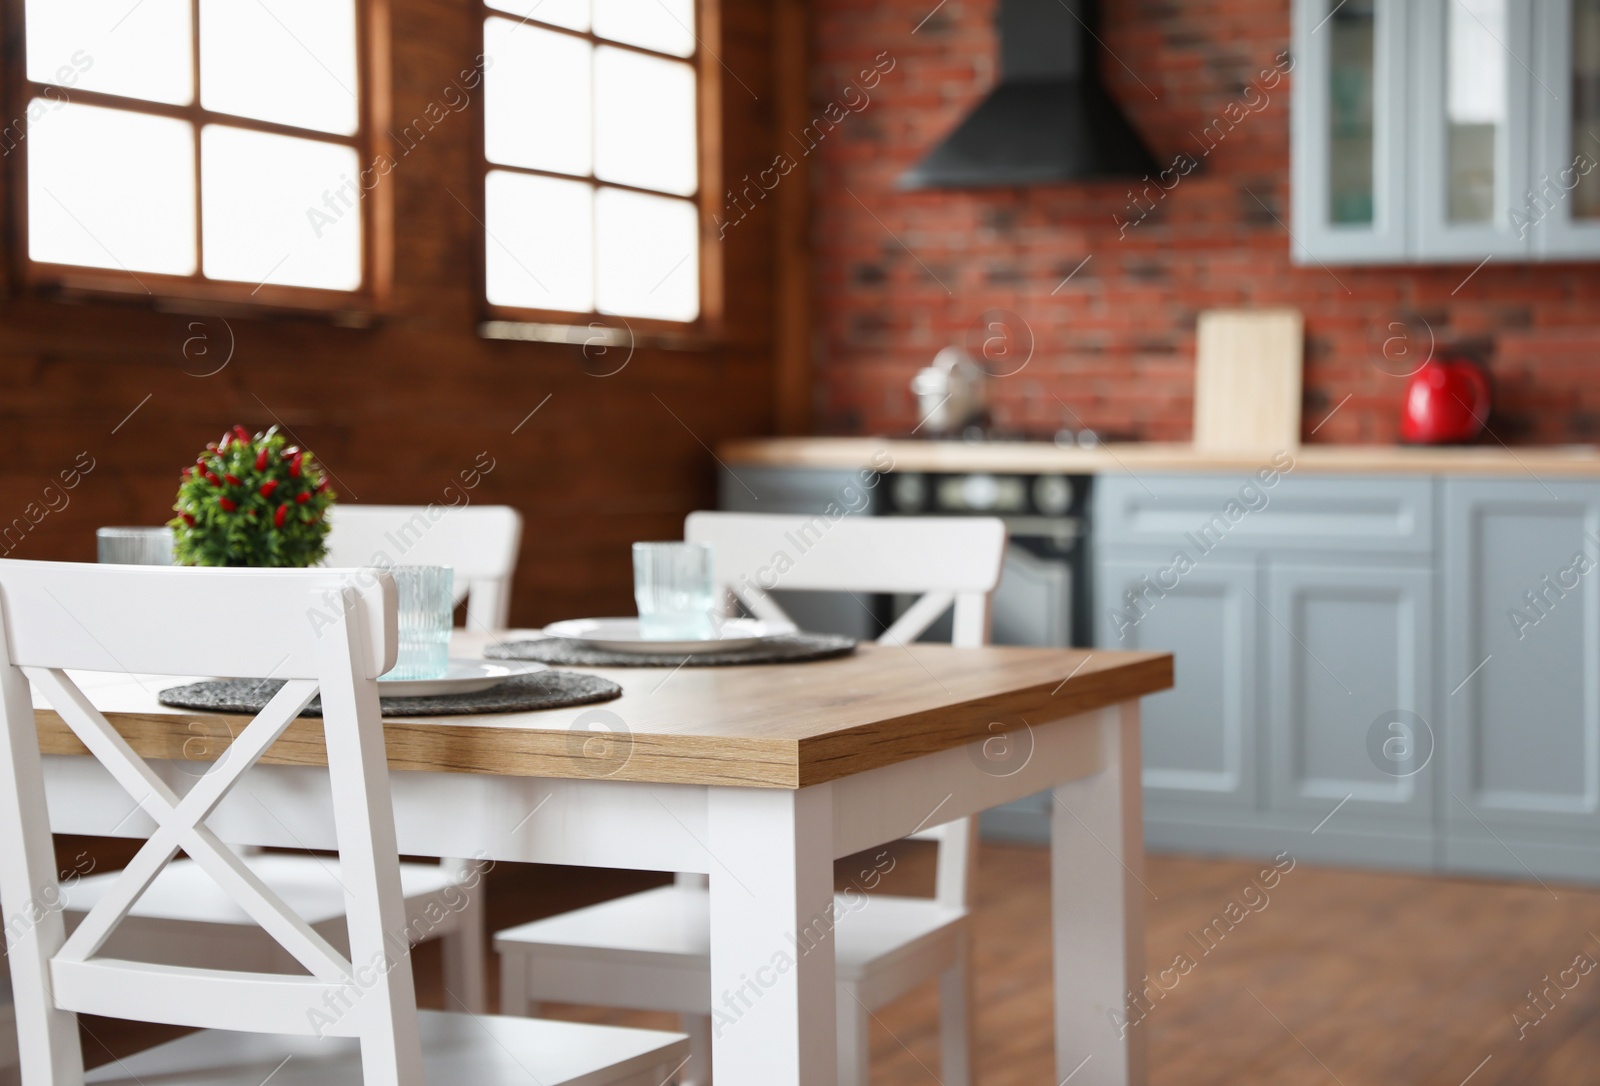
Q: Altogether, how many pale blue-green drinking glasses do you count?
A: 3